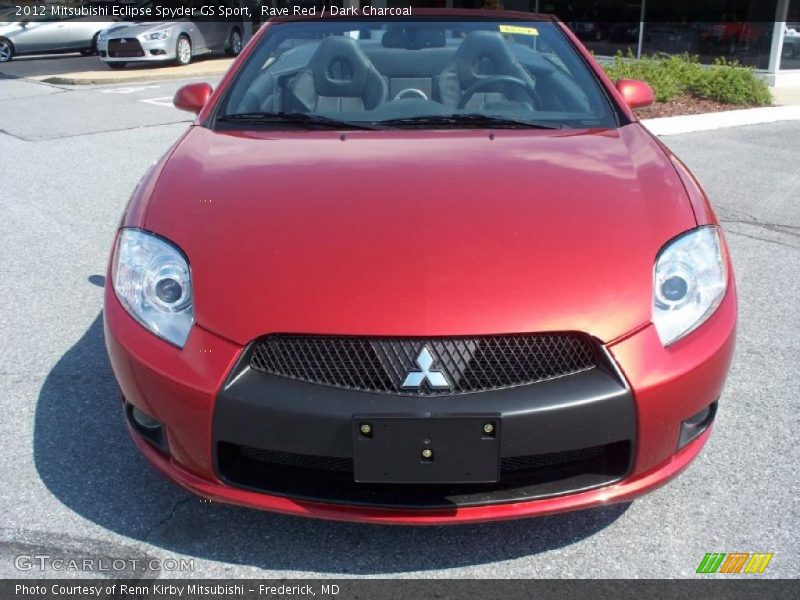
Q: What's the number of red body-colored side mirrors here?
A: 2